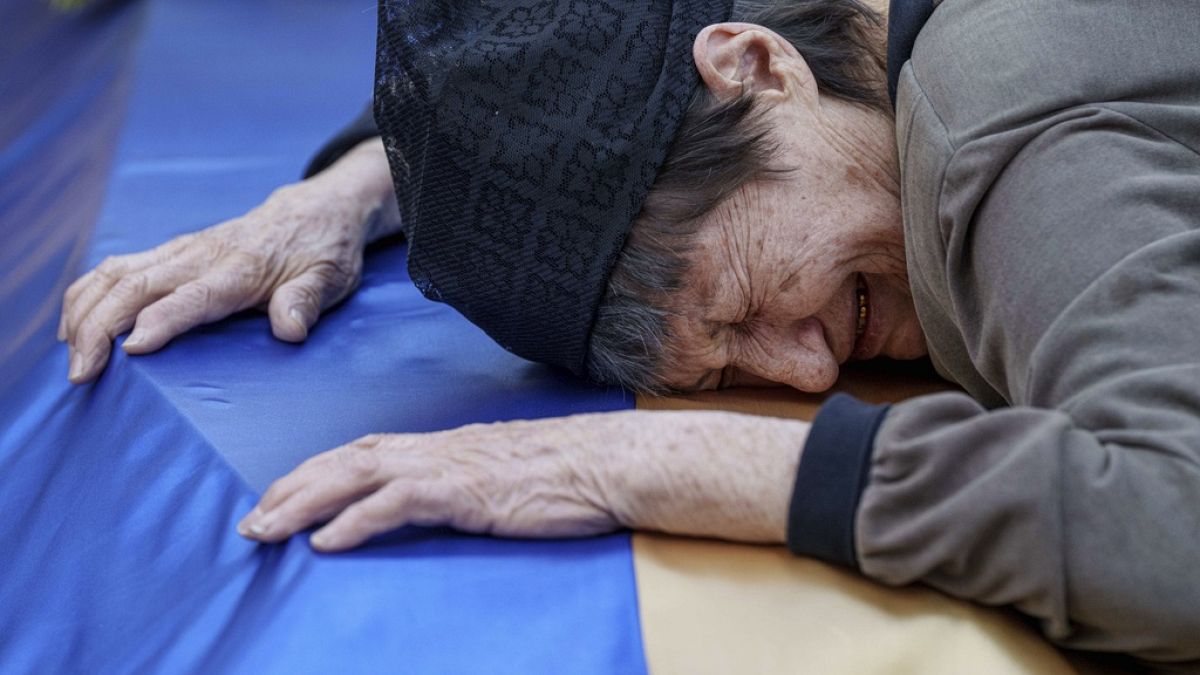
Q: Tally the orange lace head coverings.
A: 0